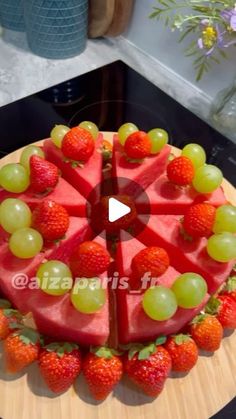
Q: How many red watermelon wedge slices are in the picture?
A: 8